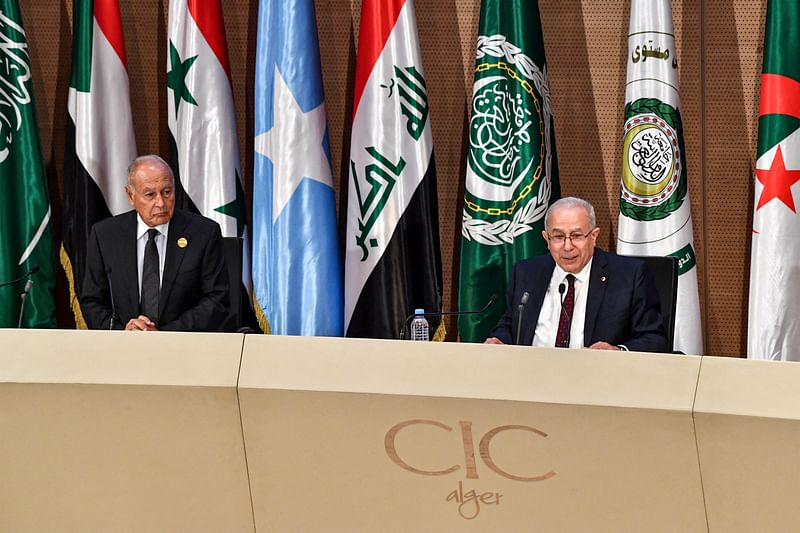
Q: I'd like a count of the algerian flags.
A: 1